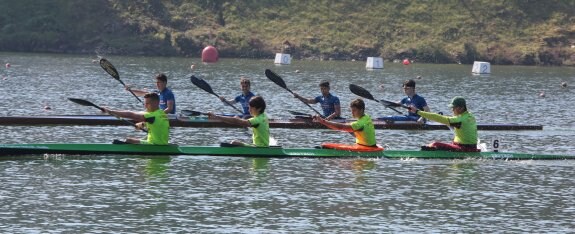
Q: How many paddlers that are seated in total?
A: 8